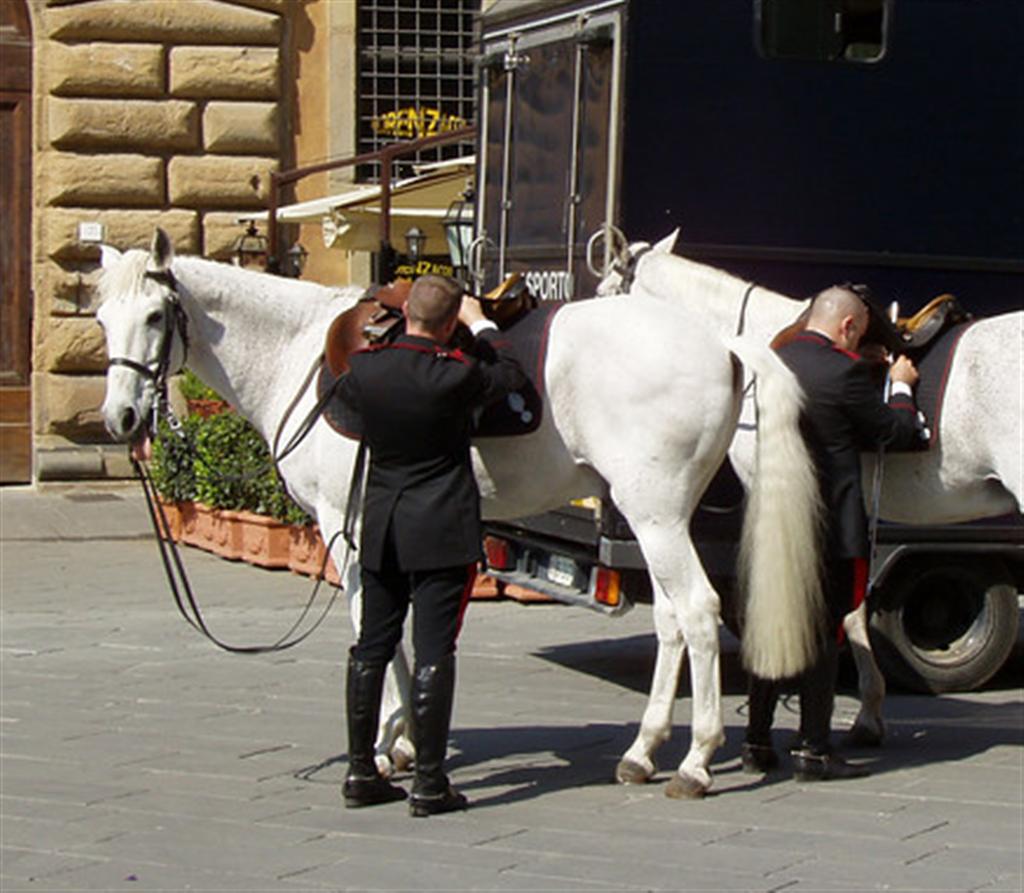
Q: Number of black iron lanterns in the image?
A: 4